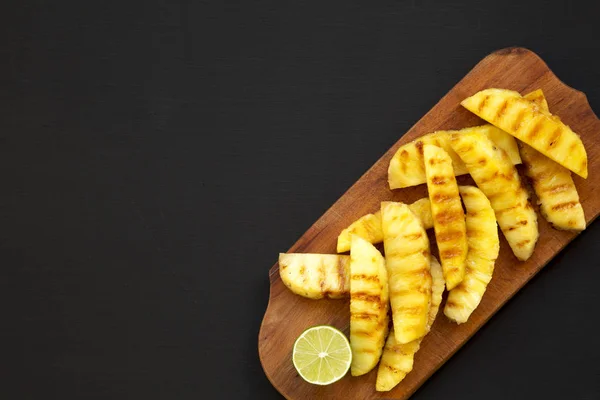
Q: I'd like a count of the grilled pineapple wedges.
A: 11